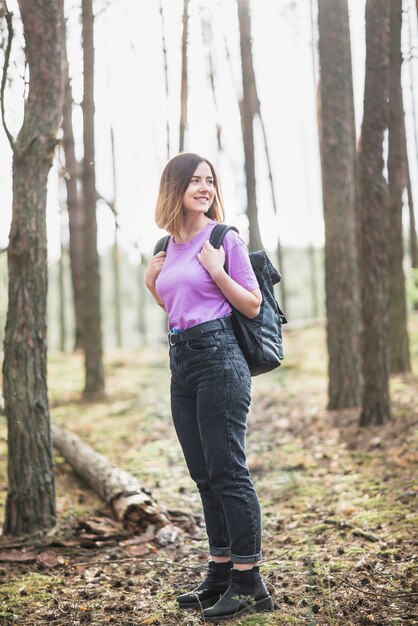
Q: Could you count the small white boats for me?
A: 0